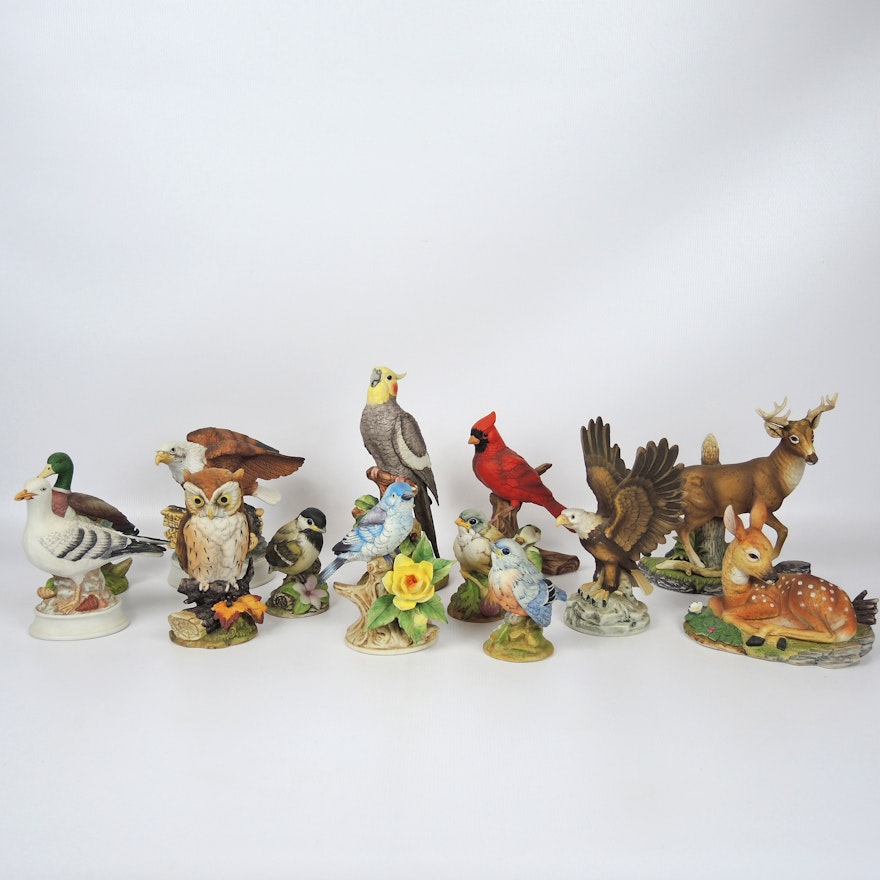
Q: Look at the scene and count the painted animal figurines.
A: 13